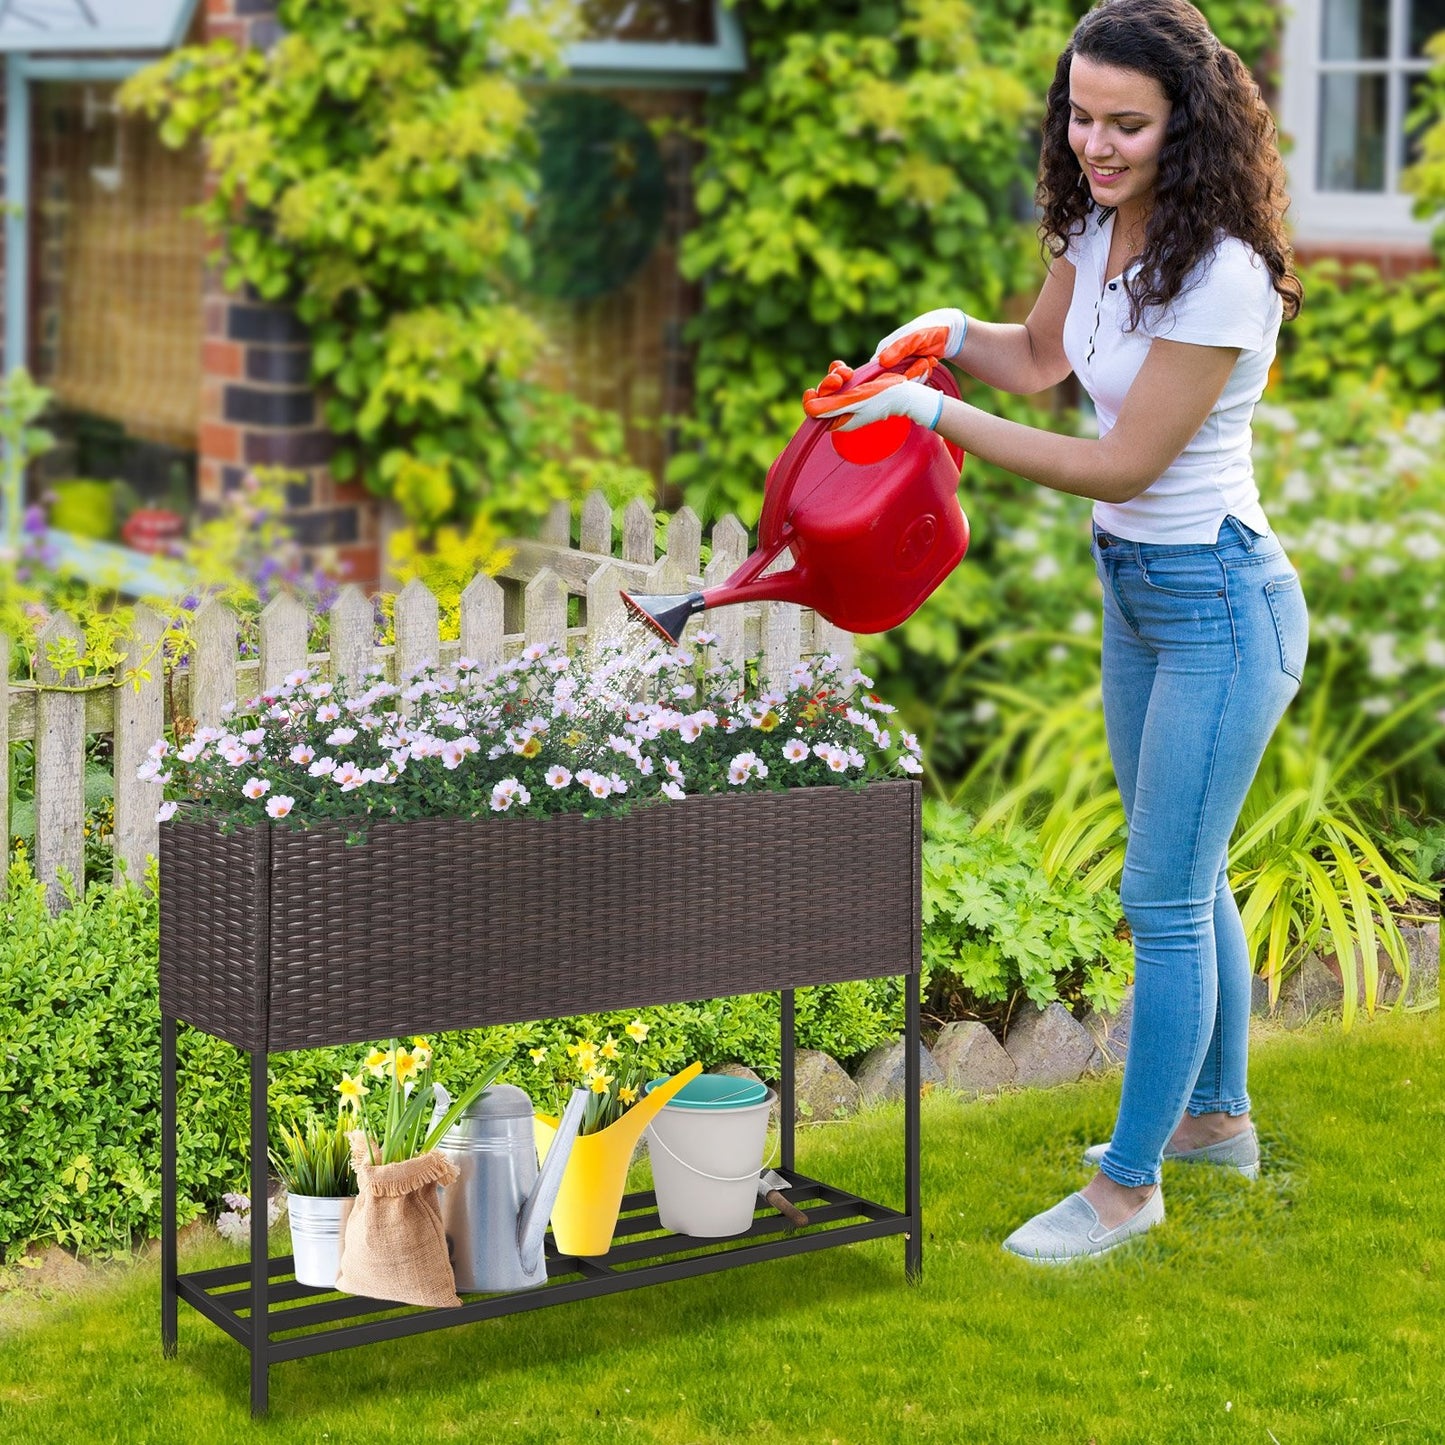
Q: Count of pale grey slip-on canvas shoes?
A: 2